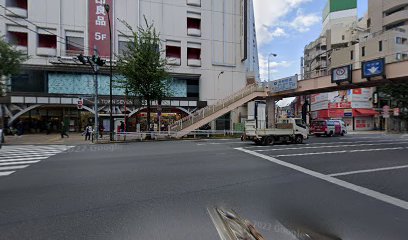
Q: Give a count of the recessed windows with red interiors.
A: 6